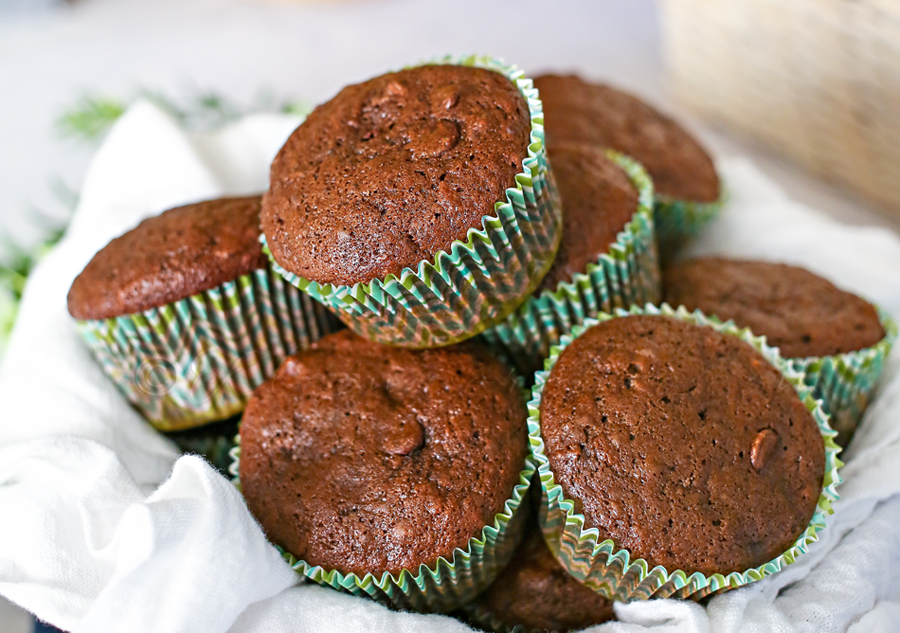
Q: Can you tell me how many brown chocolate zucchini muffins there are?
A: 8